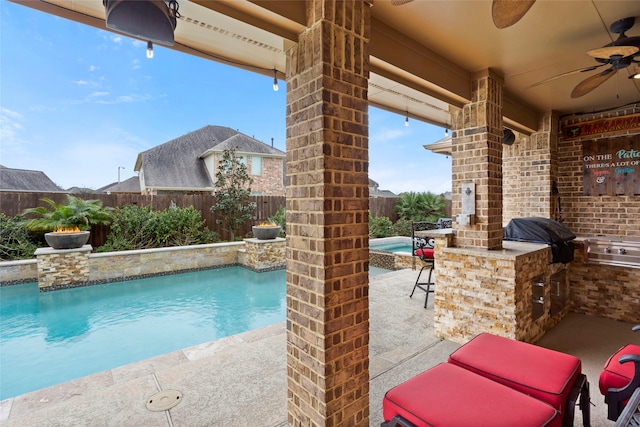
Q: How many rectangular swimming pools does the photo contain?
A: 1